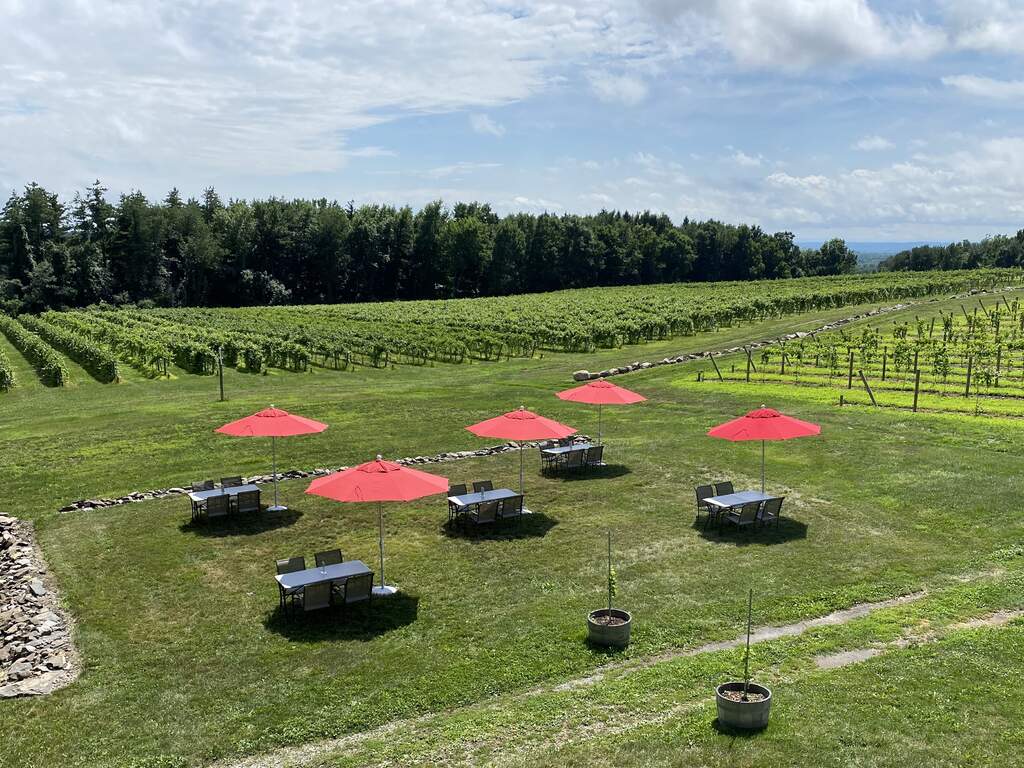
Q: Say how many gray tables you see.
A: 5